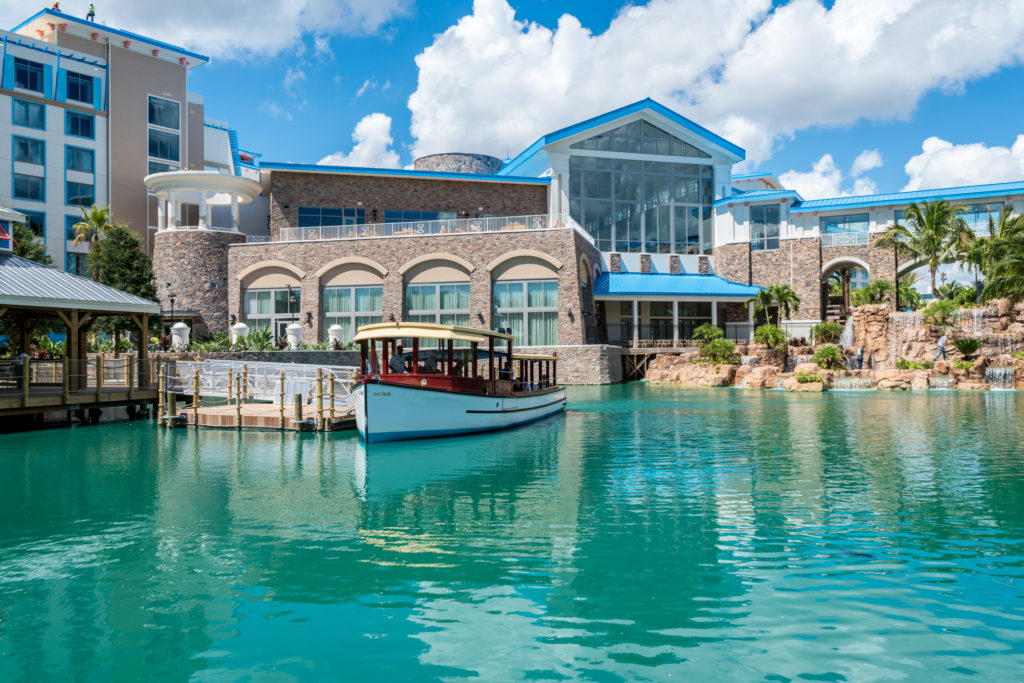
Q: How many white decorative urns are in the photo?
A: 4